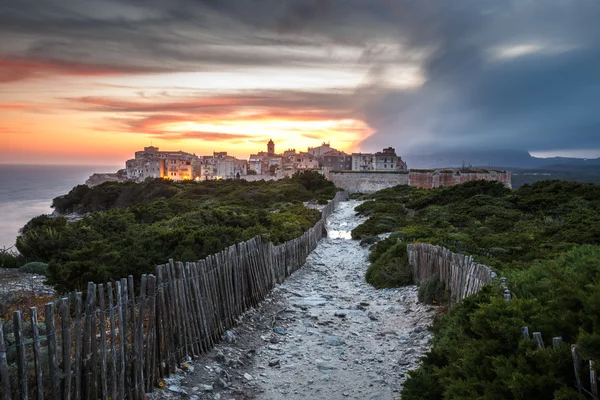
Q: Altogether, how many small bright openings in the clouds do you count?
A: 1